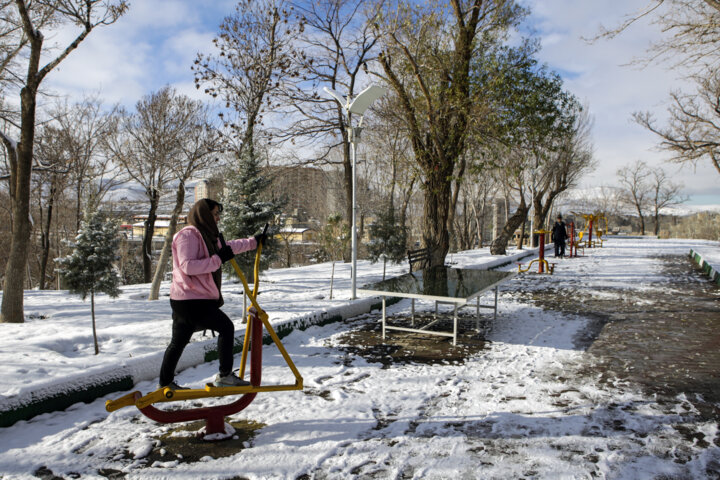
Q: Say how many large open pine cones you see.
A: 0